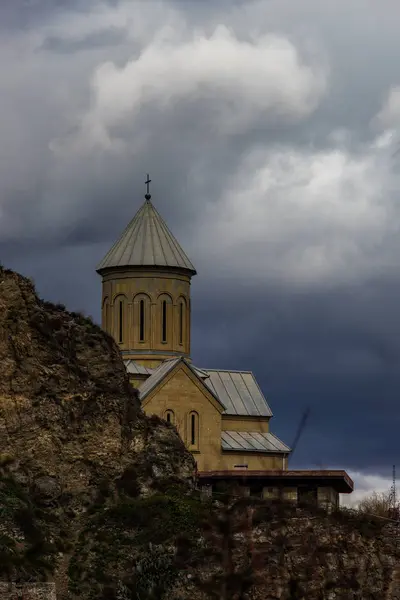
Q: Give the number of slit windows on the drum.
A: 4